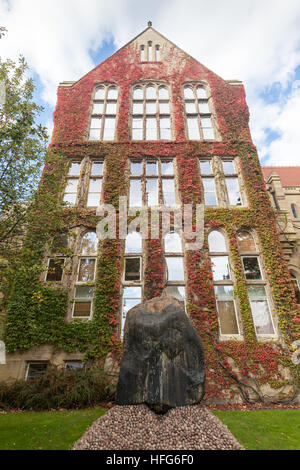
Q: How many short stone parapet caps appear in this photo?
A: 2